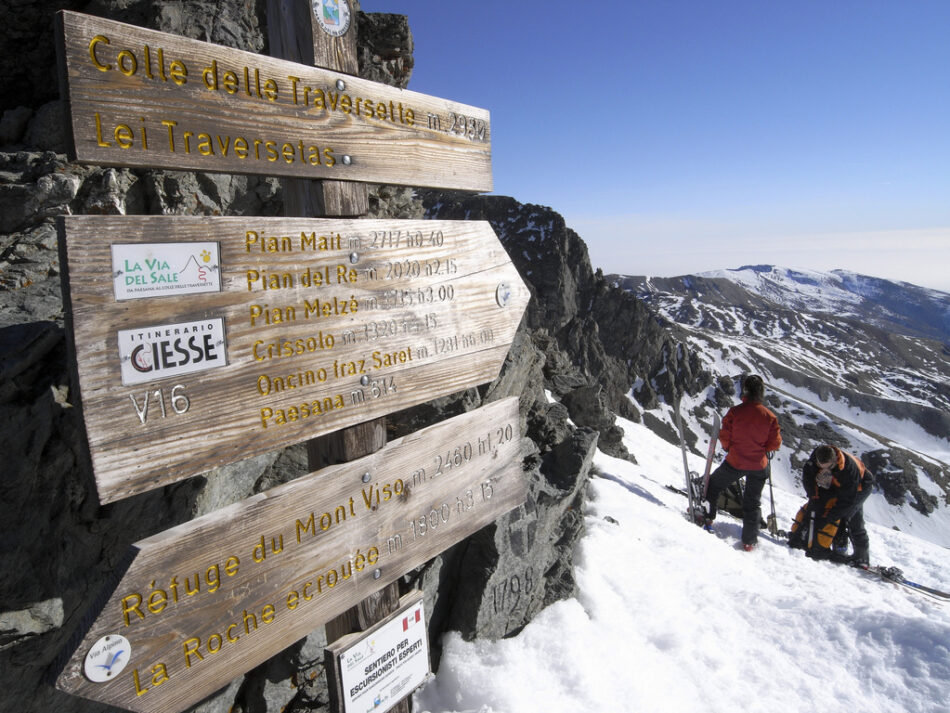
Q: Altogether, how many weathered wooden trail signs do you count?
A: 3